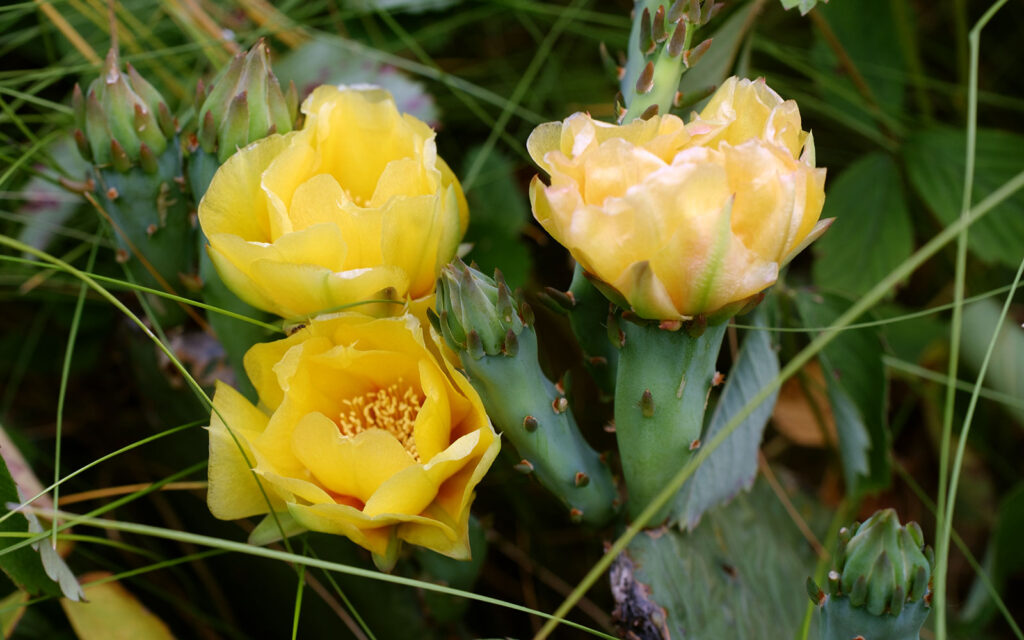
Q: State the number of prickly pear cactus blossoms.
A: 3